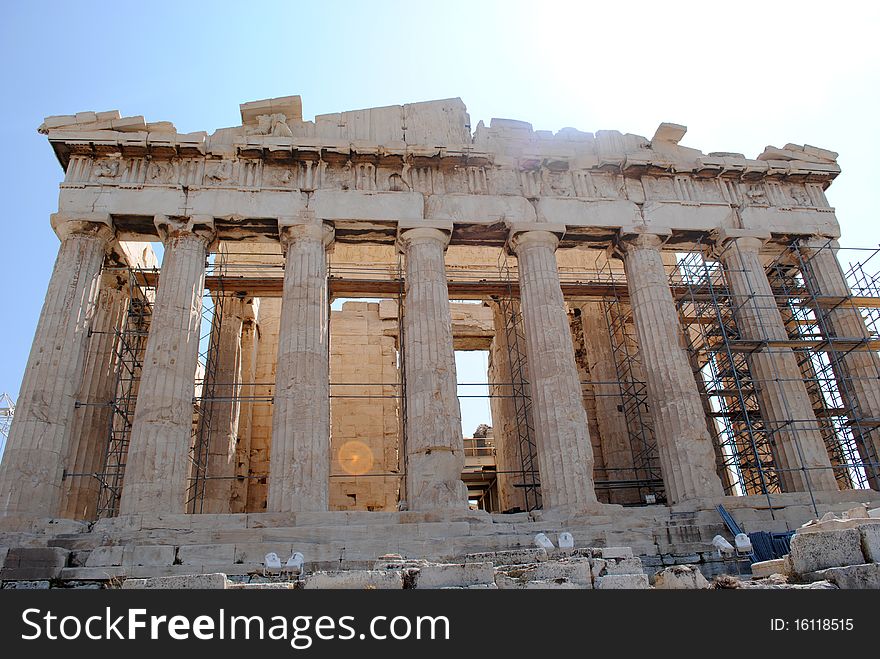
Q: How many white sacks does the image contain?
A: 6